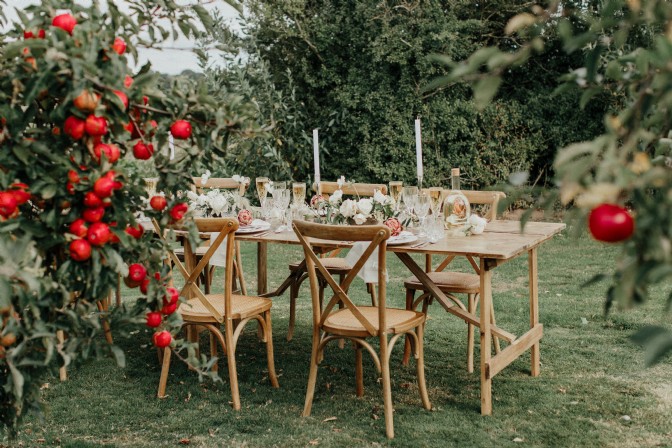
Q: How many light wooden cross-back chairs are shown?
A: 5